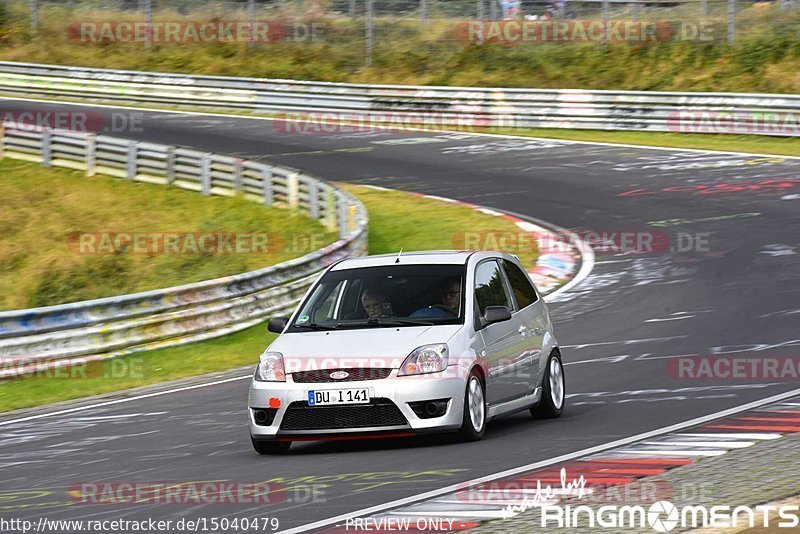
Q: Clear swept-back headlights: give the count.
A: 2